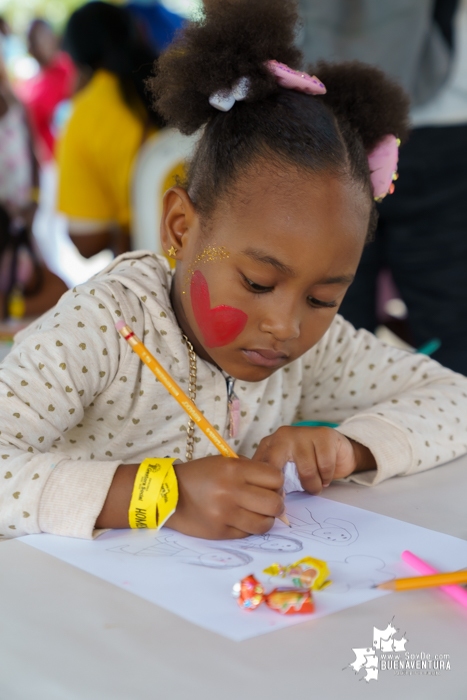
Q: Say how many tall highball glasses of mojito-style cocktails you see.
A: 0